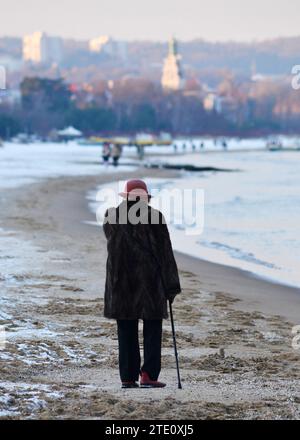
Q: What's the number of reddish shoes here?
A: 2